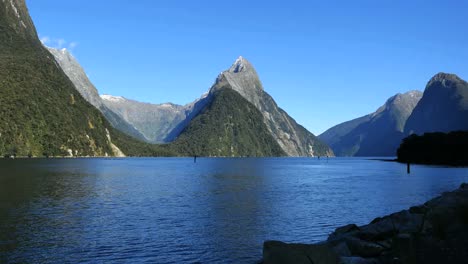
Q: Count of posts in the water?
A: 4